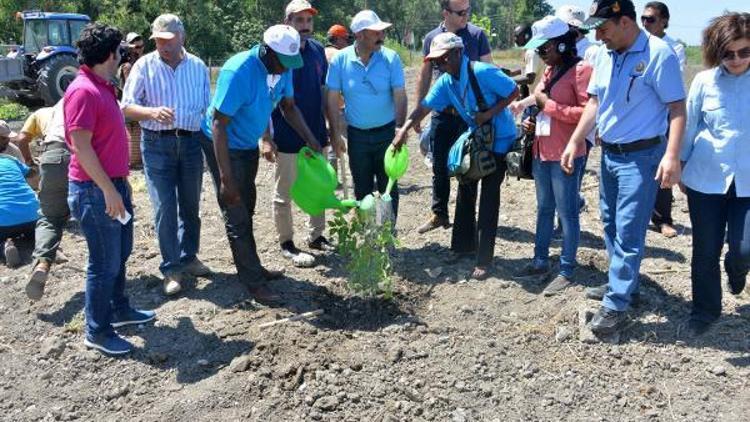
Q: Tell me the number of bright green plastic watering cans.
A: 2